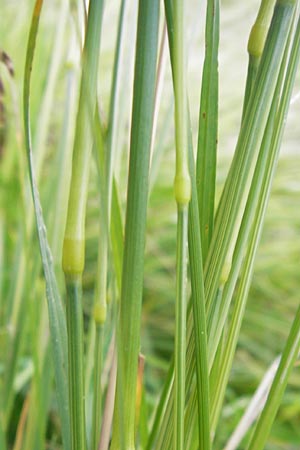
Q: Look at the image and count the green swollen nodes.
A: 5